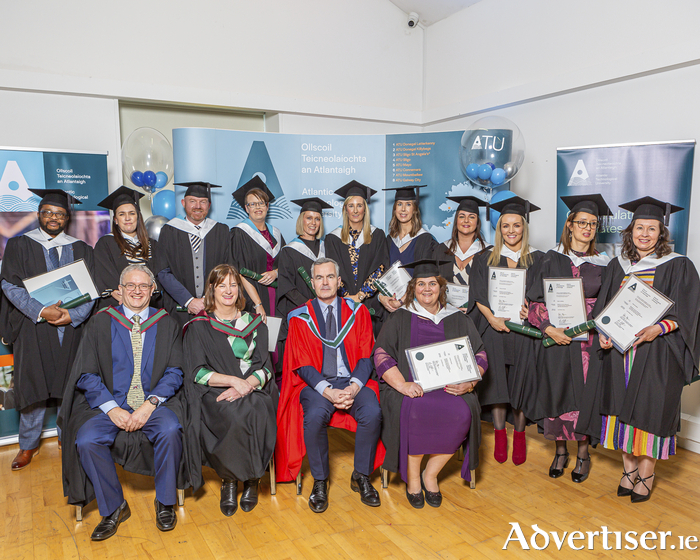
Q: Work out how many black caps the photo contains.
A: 12